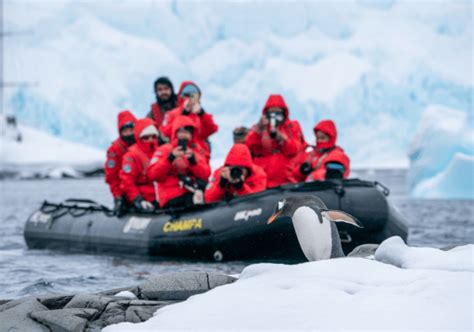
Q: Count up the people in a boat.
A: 9